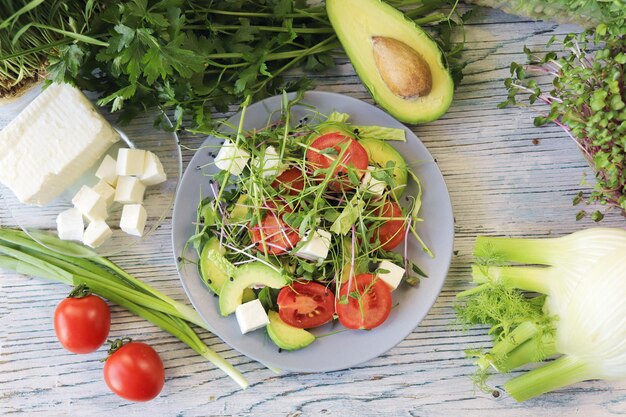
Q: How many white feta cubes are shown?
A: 15